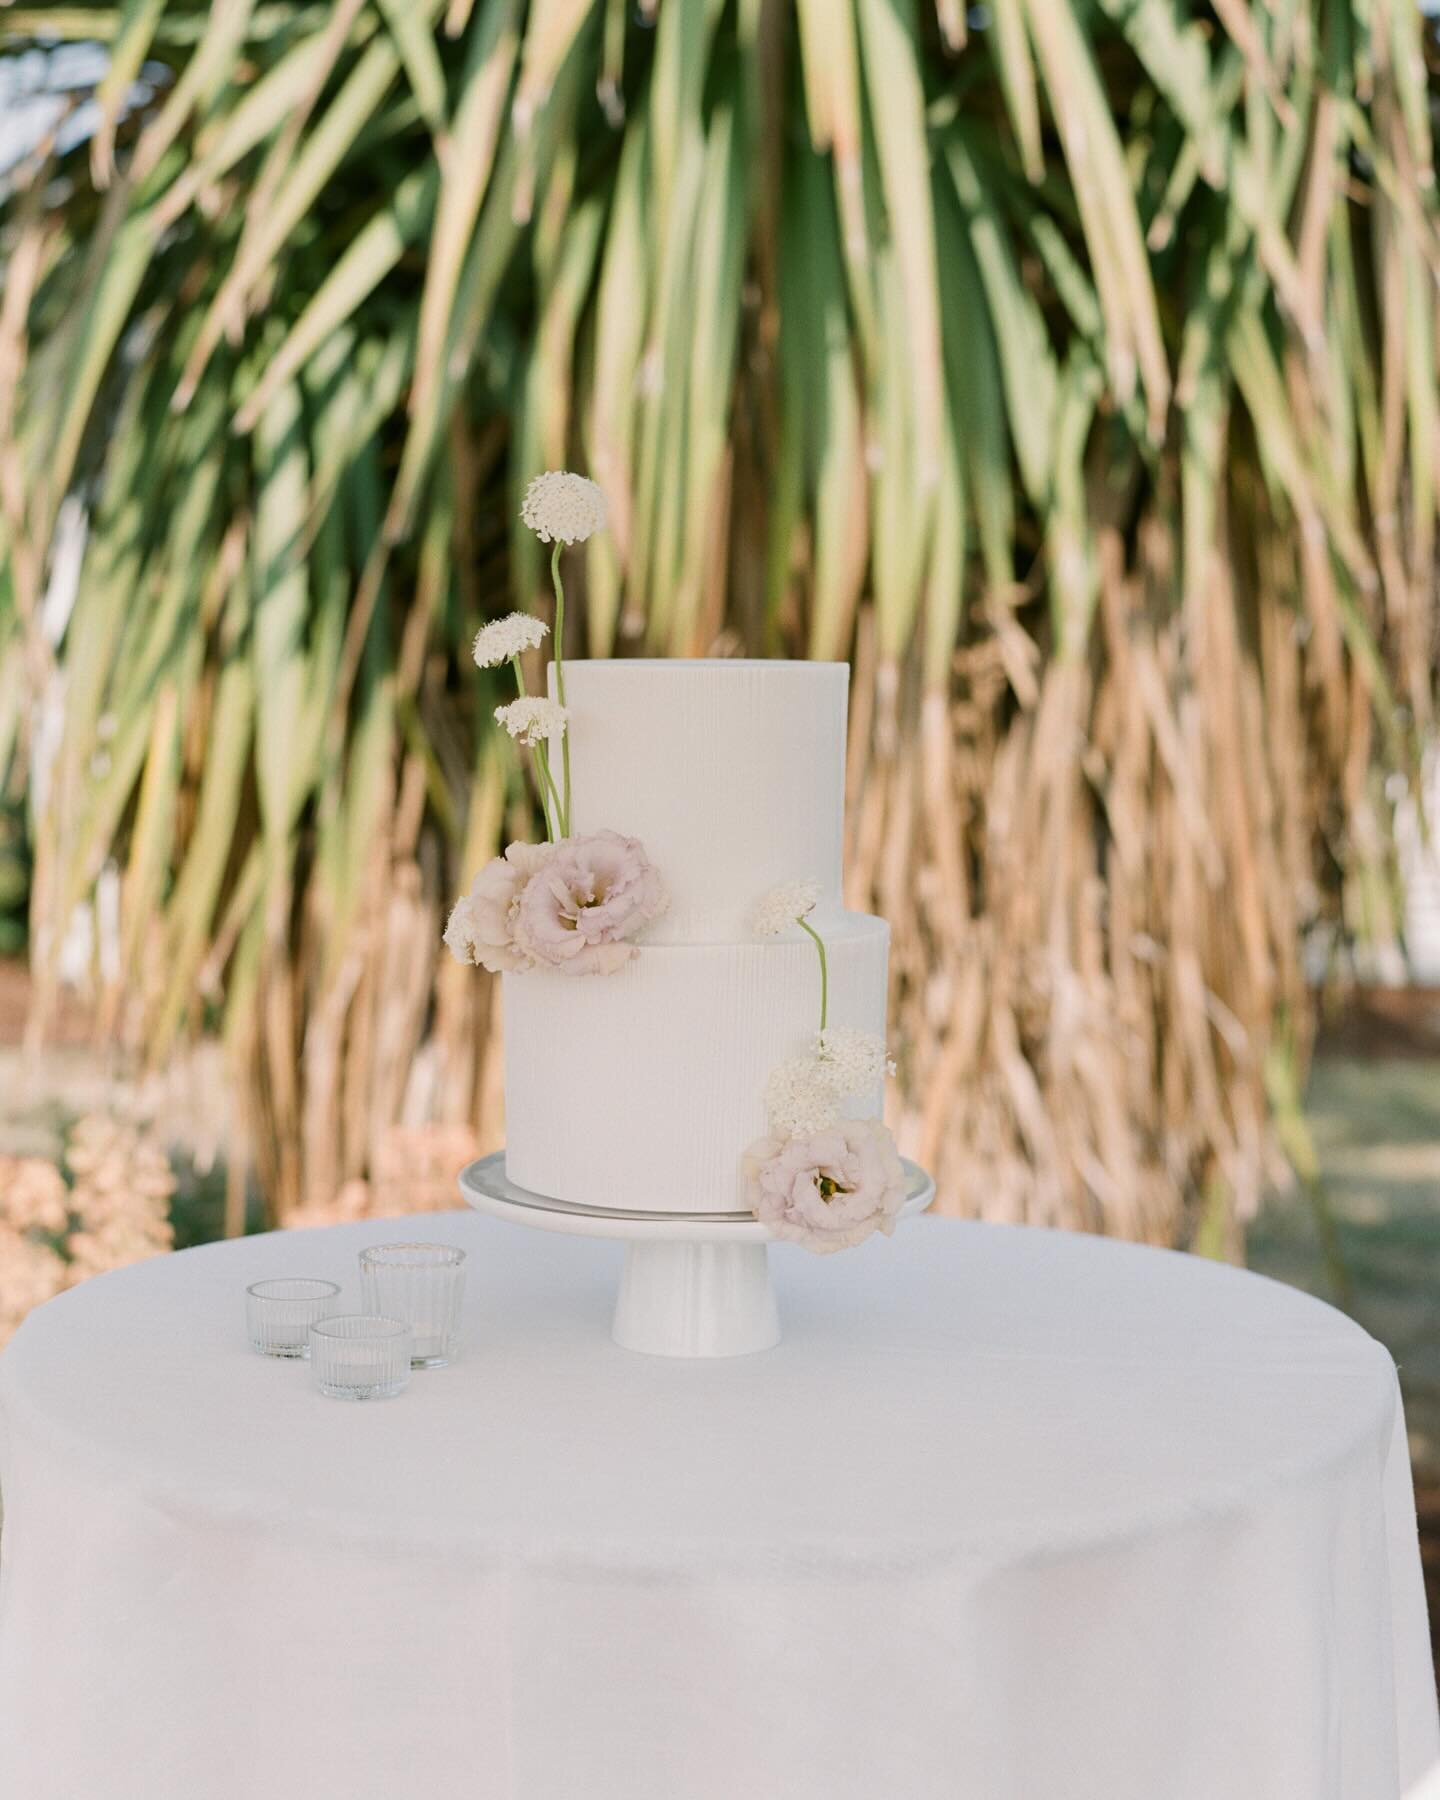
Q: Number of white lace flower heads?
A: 7